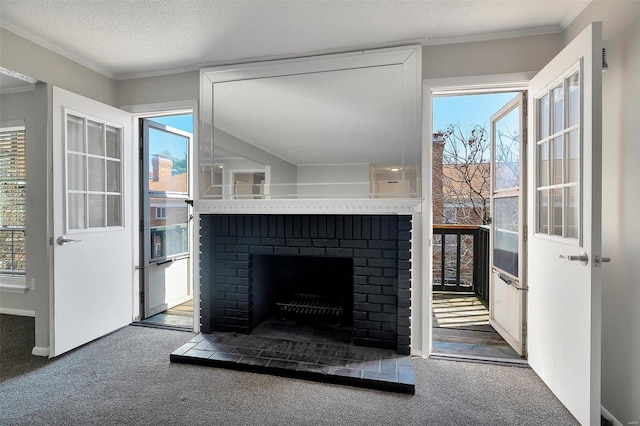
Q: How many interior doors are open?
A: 2